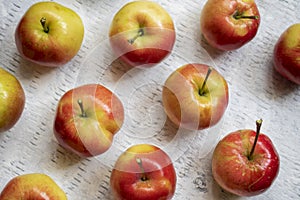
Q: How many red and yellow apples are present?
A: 10